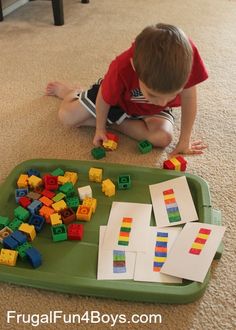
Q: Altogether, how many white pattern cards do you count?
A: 5